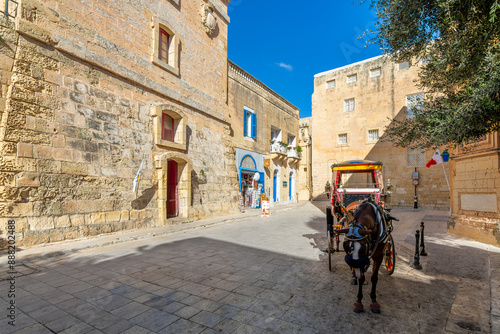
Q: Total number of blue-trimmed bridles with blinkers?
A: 1